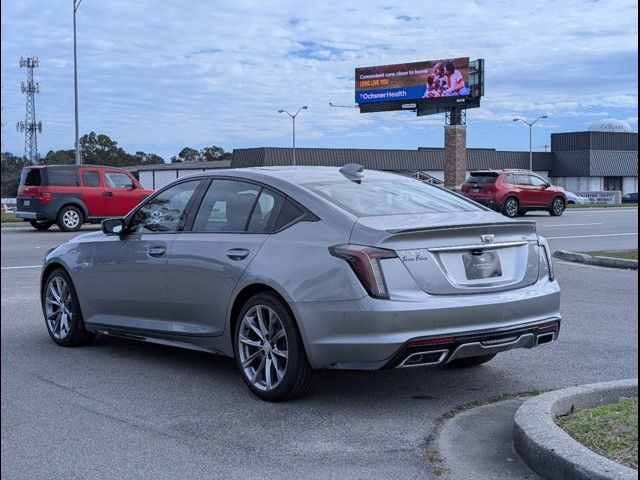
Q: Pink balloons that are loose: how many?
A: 0